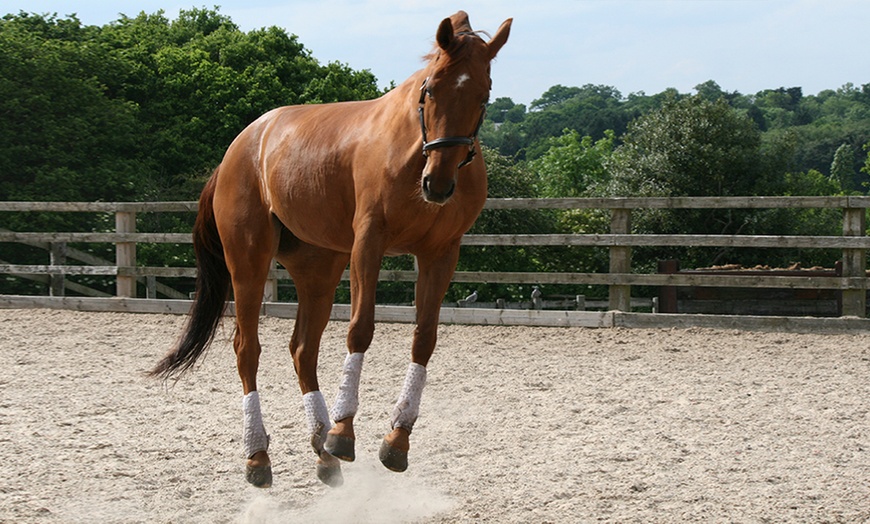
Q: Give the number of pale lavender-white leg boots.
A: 4